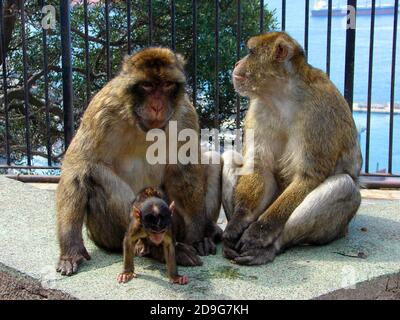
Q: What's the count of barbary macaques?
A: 3